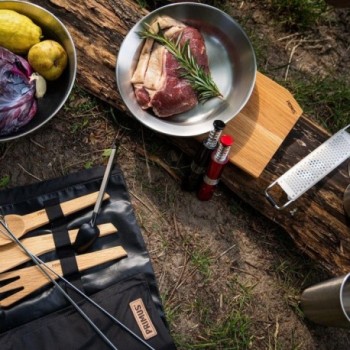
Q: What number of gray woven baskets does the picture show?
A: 0